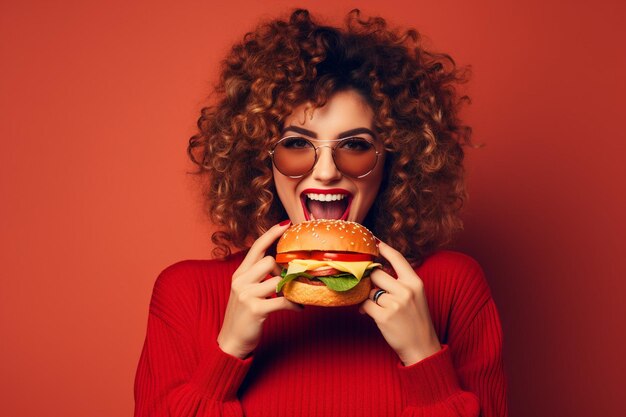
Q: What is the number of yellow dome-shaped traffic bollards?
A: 0